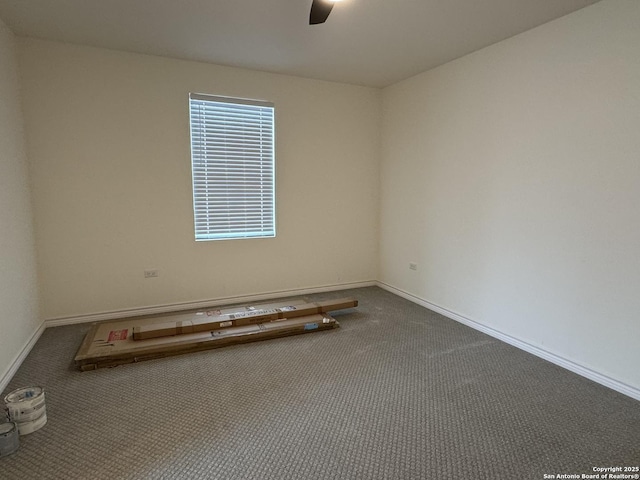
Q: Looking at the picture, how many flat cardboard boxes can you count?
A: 2